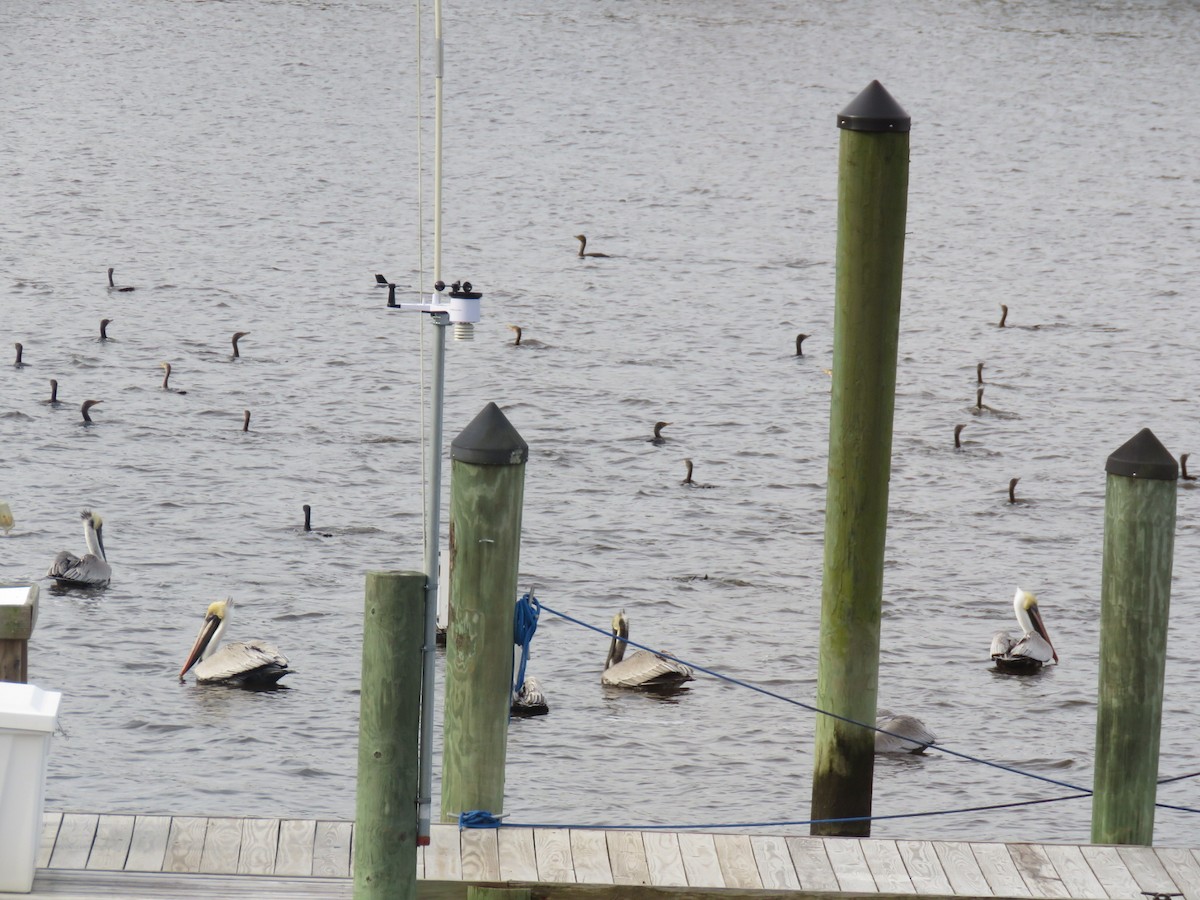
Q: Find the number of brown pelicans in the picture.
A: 6